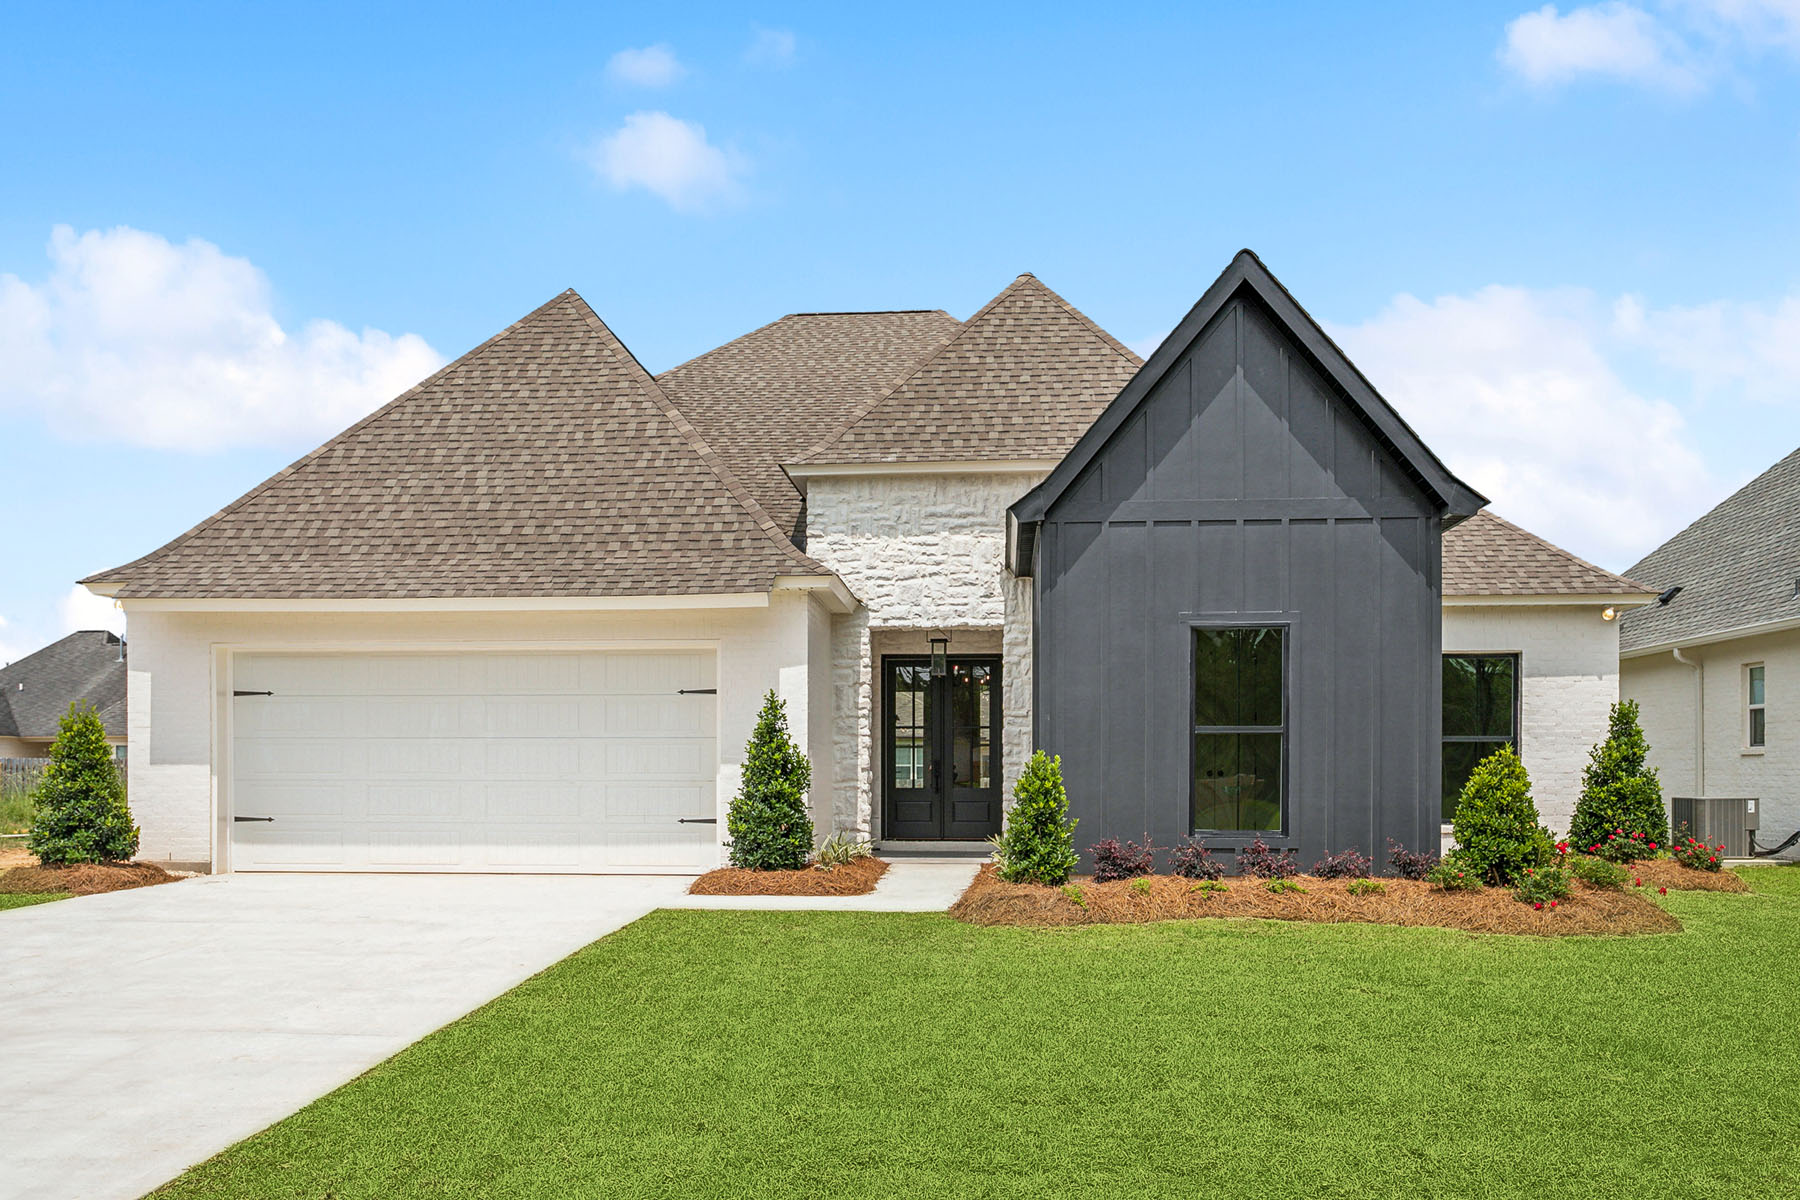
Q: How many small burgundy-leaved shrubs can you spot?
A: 5